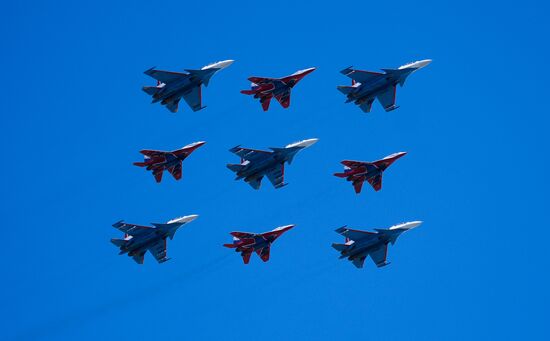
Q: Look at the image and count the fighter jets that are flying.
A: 9